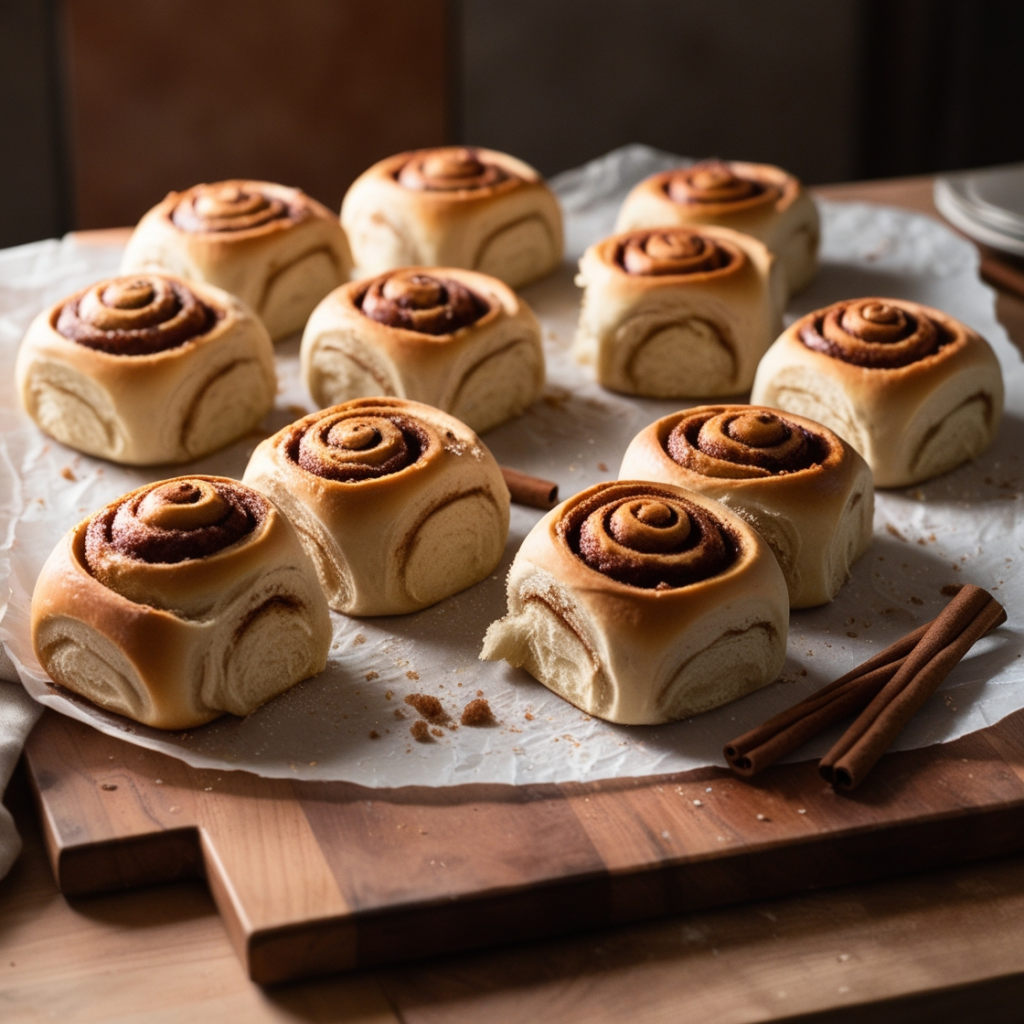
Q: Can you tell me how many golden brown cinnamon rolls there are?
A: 11